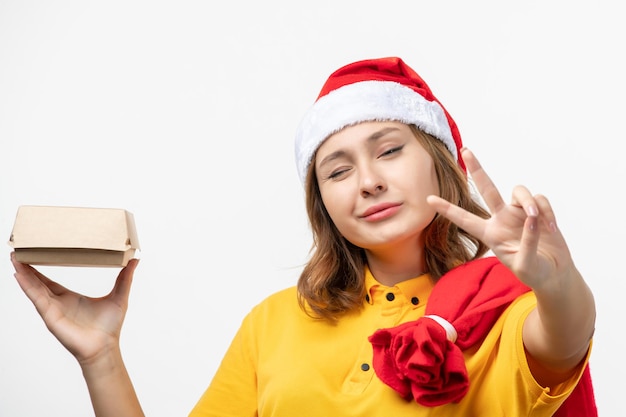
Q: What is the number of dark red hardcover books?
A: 0